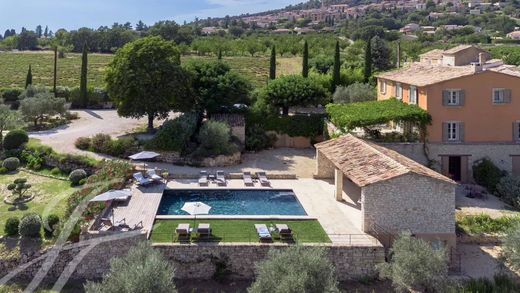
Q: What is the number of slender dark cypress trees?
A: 6